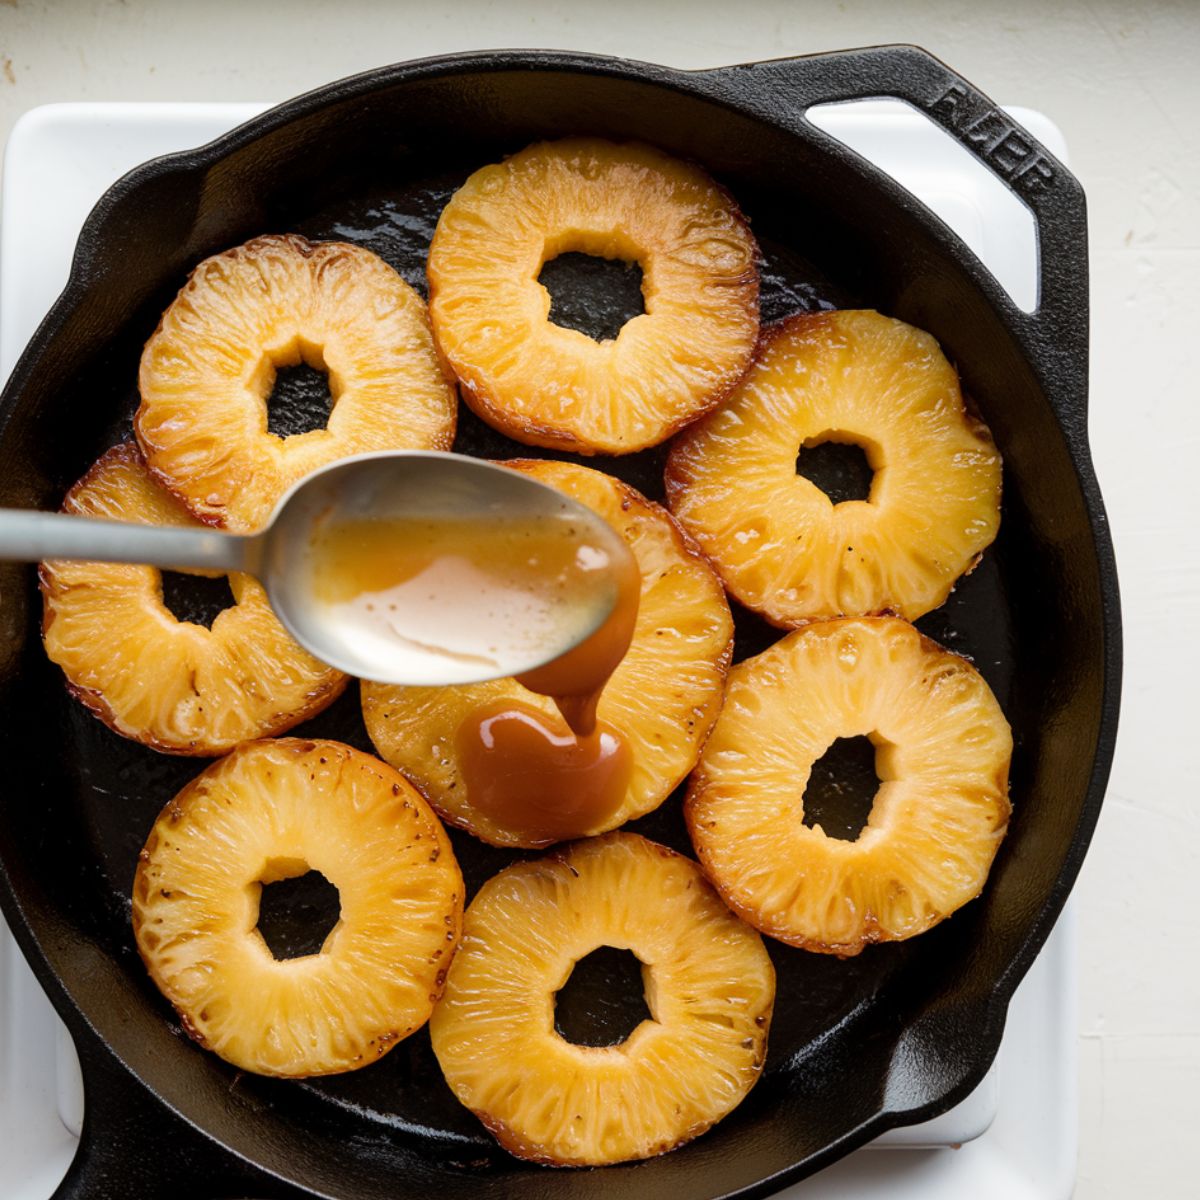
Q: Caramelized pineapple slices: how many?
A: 8